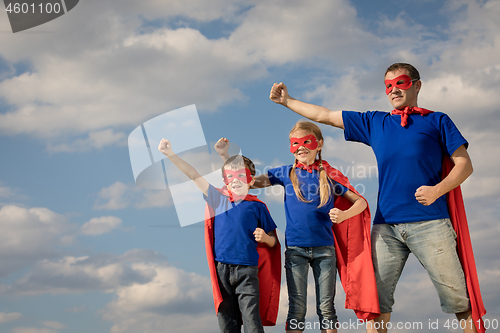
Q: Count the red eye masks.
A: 3